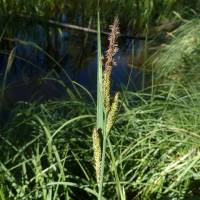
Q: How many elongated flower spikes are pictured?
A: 3